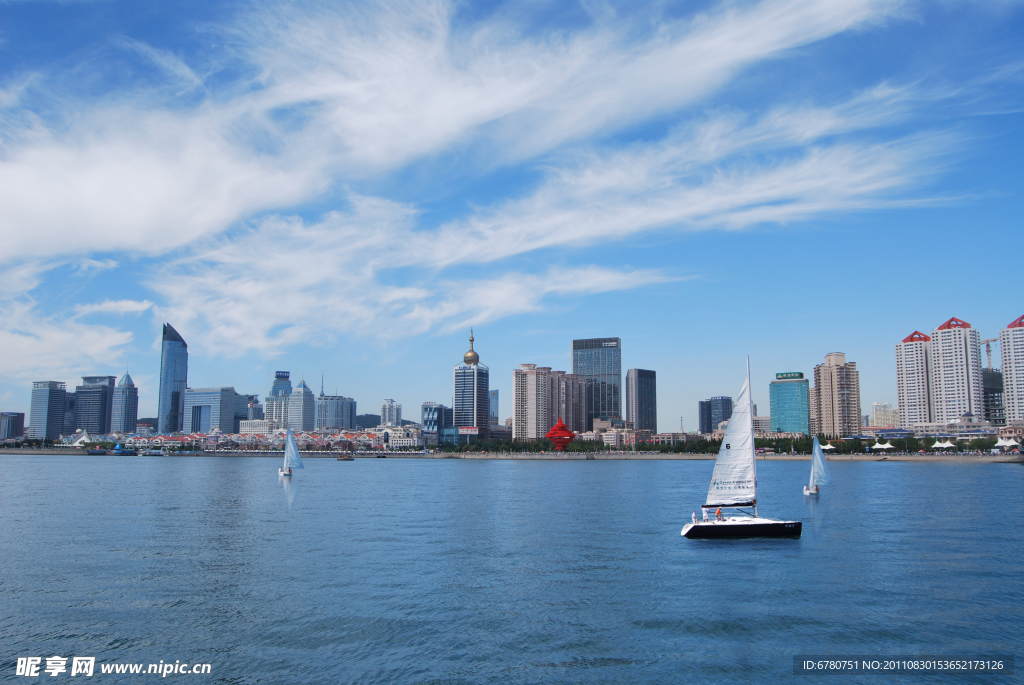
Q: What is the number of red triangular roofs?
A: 3